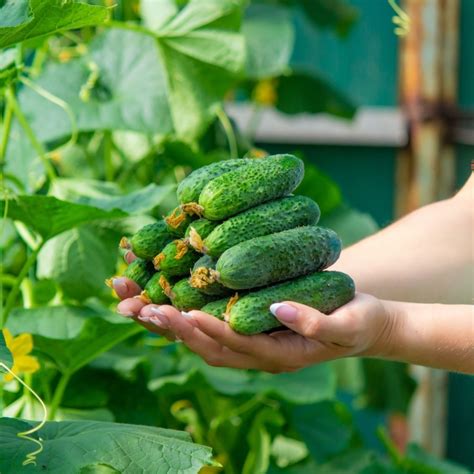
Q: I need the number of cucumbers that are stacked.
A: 14